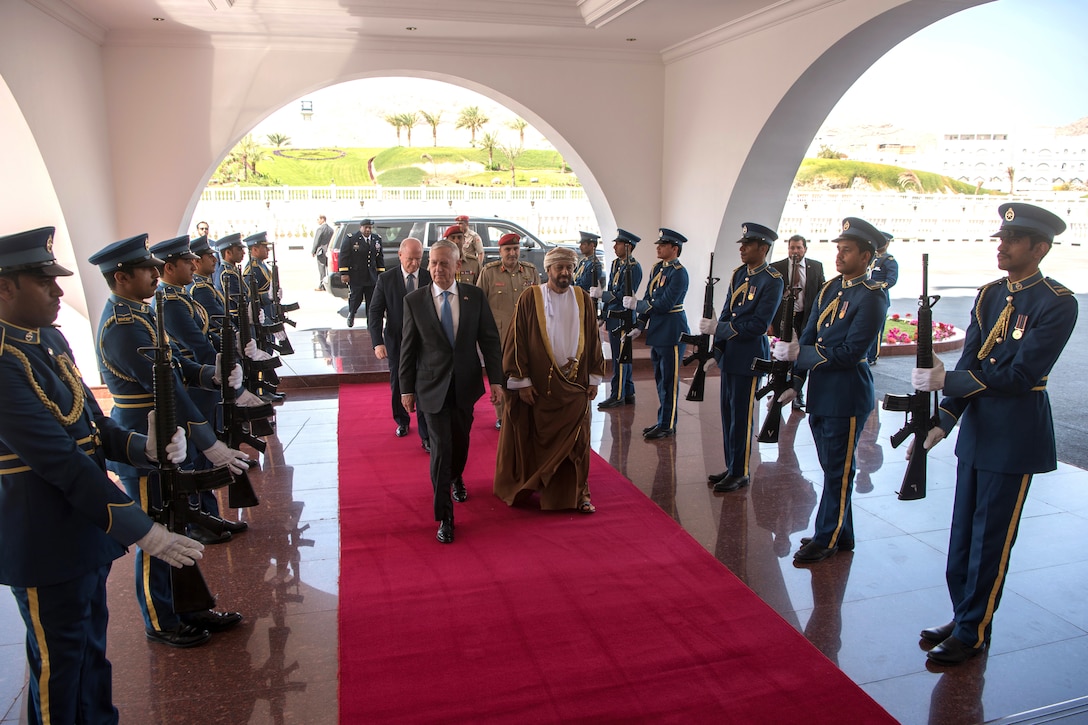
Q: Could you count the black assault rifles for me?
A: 10